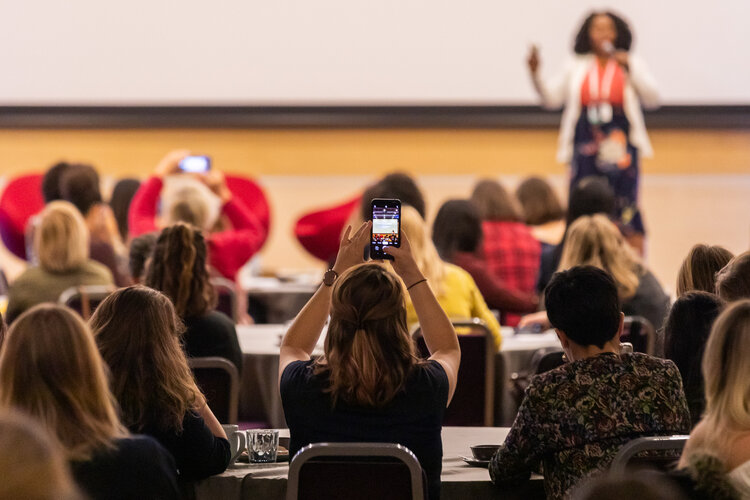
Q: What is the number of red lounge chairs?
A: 3